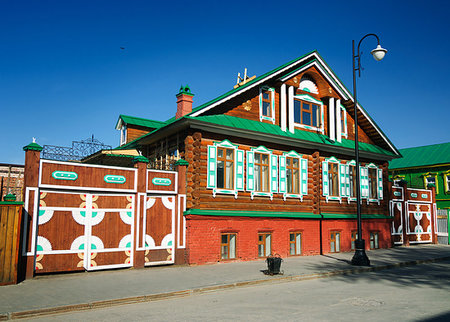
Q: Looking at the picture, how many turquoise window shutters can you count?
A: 12